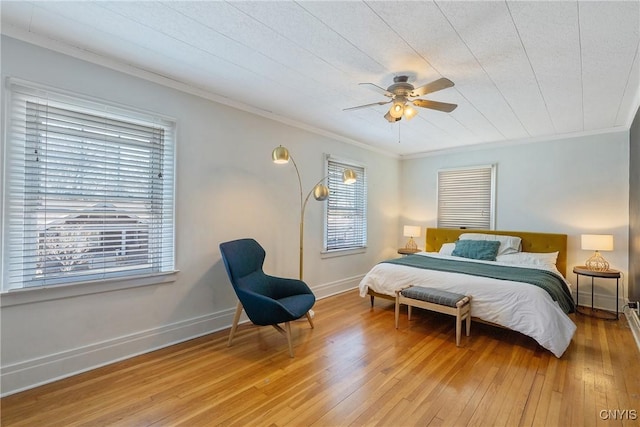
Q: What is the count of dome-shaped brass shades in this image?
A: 3